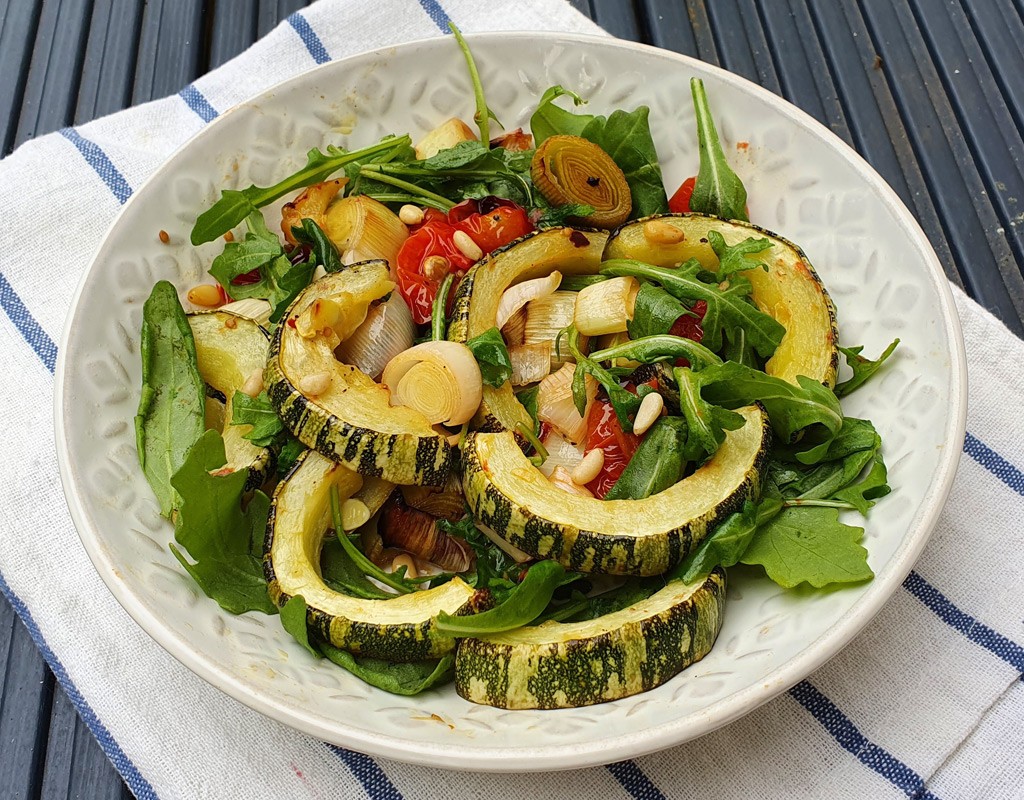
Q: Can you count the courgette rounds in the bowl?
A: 7